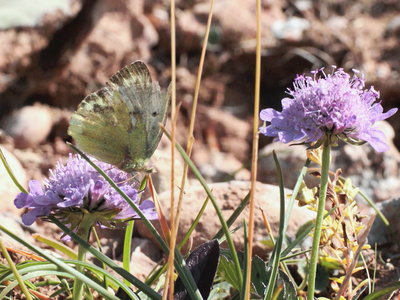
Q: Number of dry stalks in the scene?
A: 3